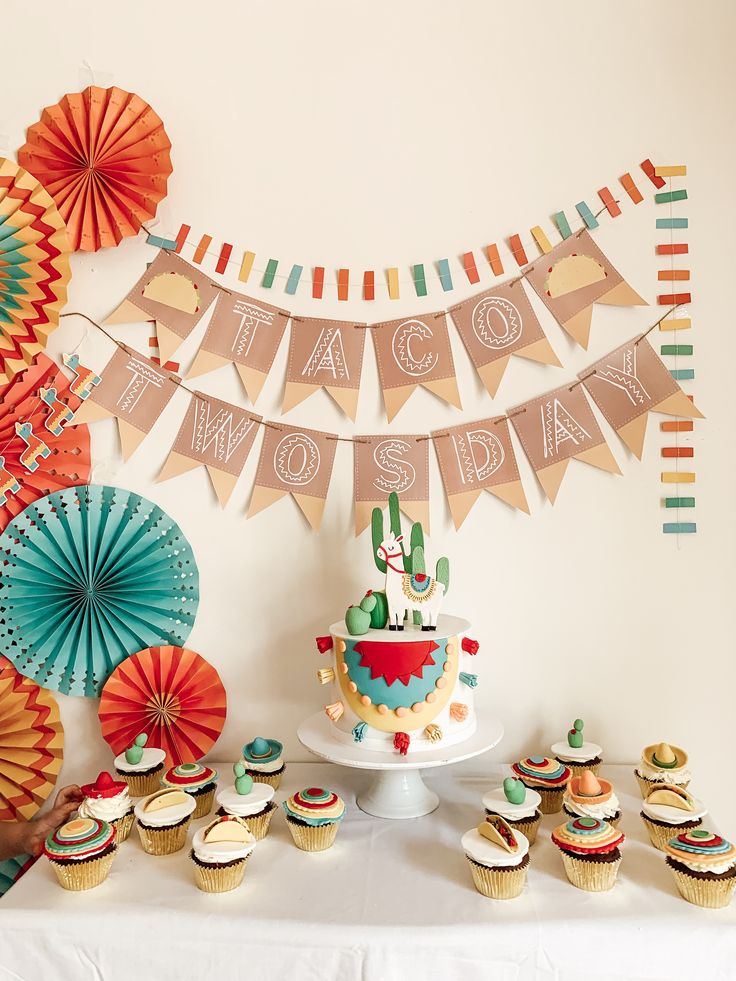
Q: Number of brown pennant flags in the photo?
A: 13